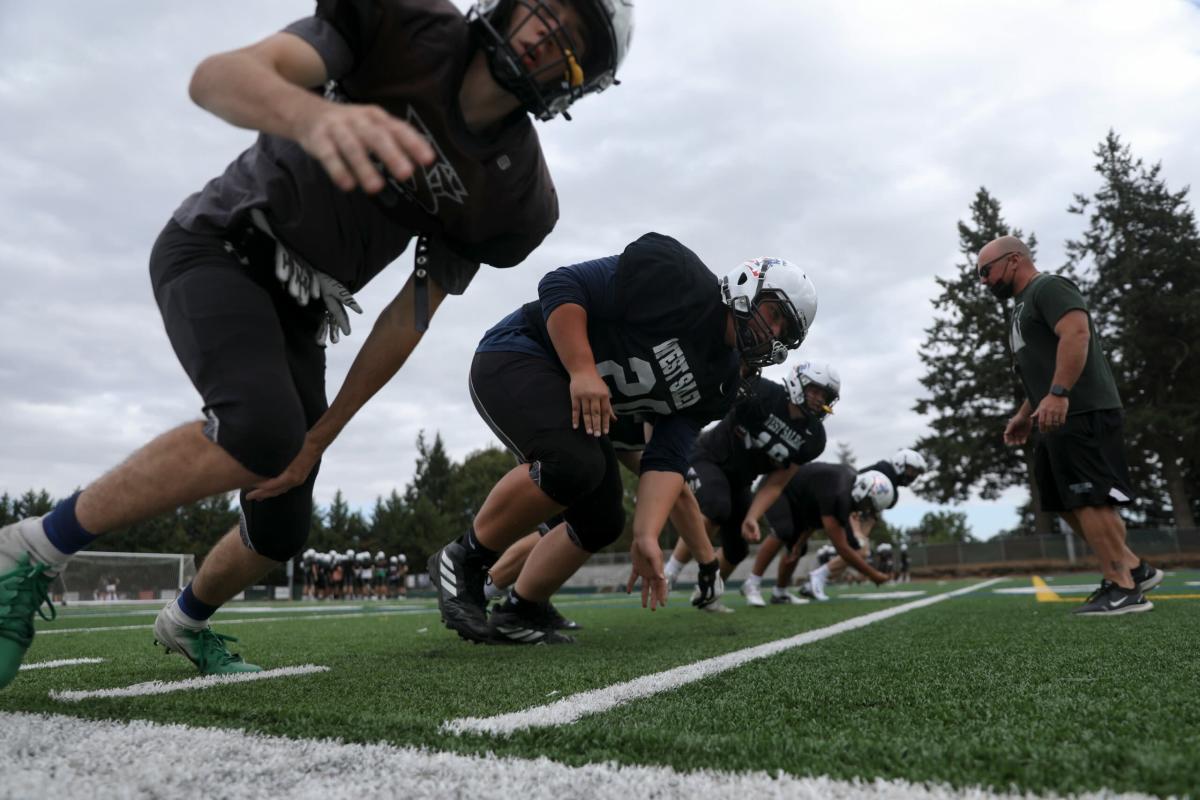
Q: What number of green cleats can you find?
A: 2